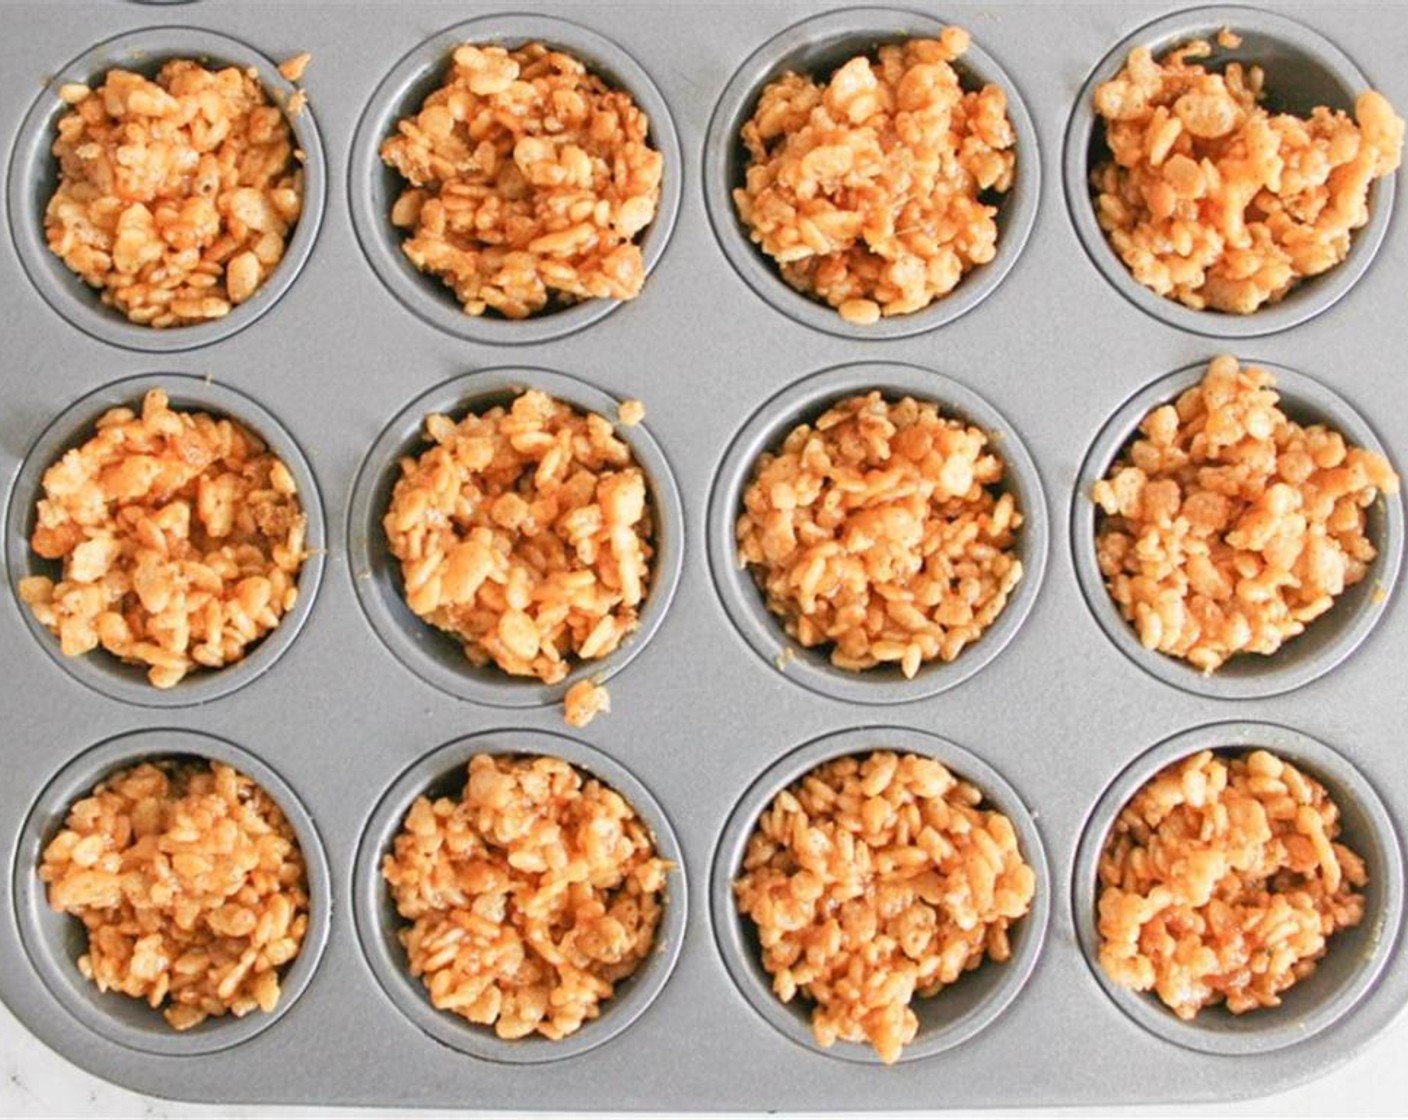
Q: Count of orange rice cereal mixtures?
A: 12